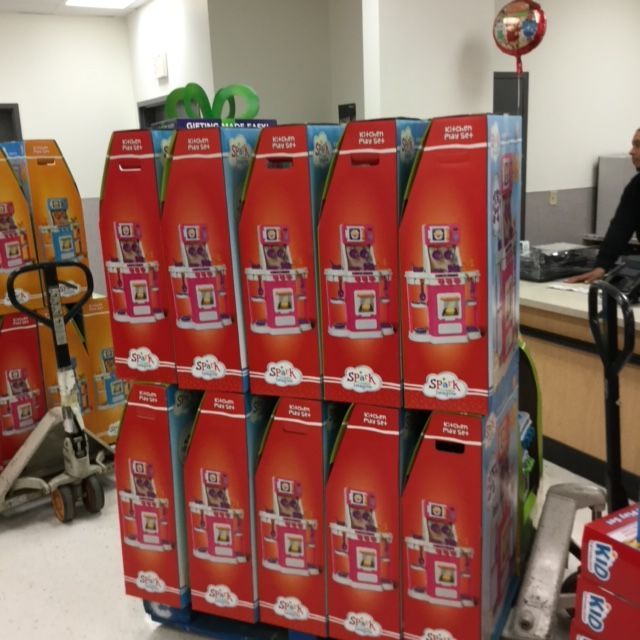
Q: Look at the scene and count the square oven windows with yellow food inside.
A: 14